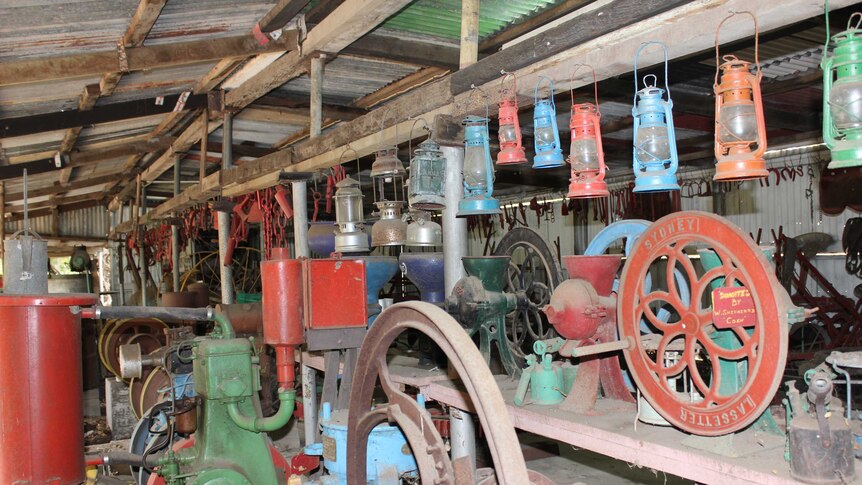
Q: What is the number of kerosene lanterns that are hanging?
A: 11